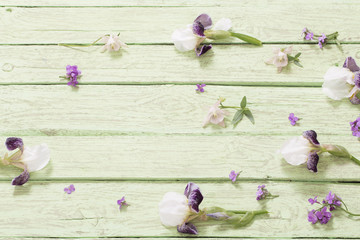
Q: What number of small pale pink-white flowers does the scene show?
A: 3